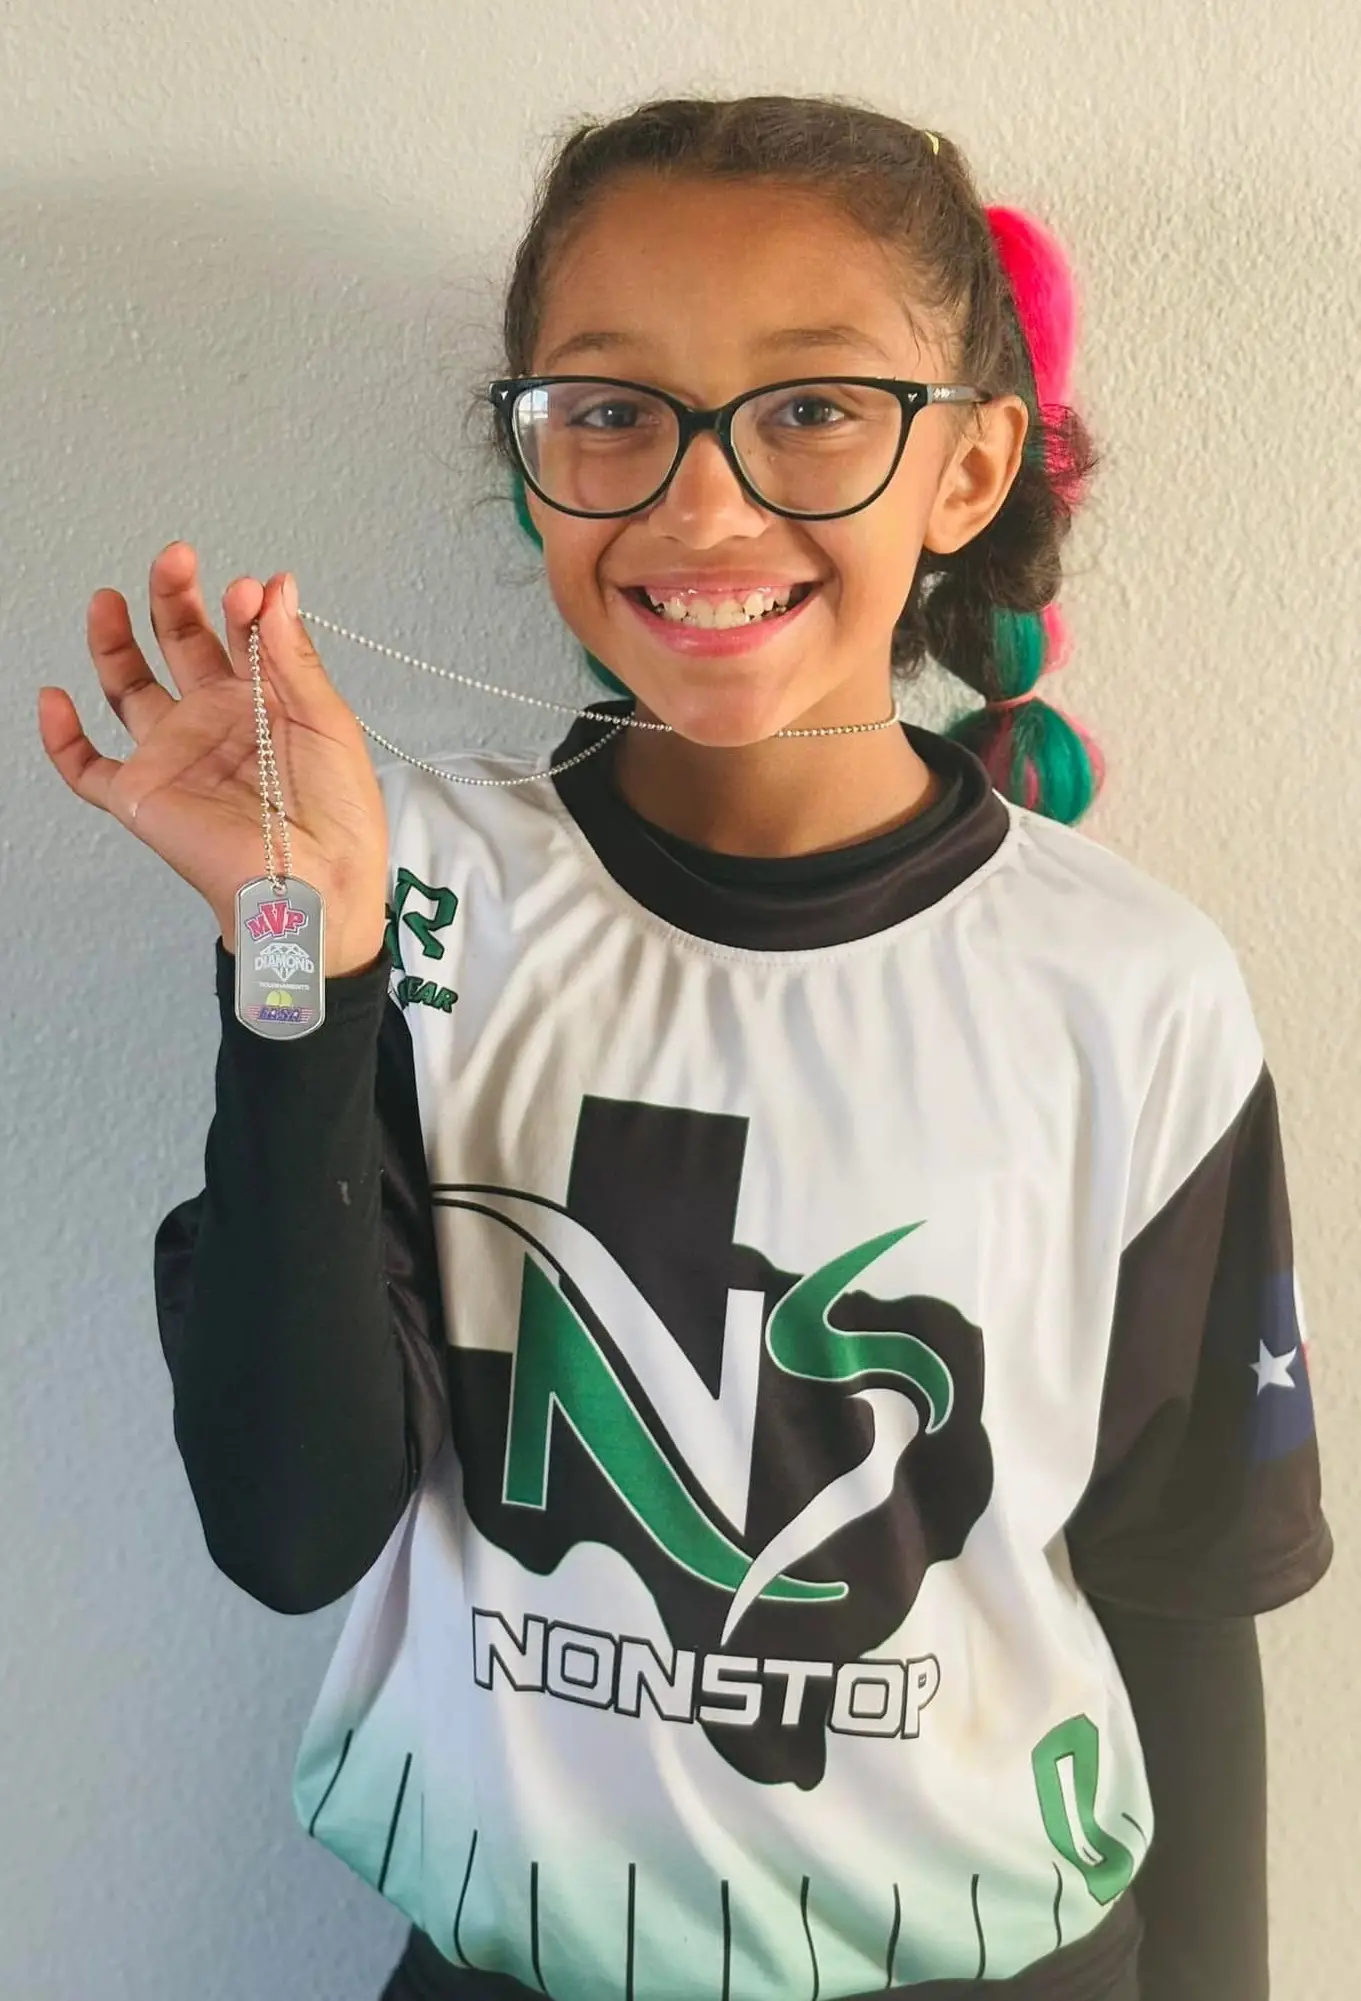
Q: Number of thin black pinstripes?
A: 11